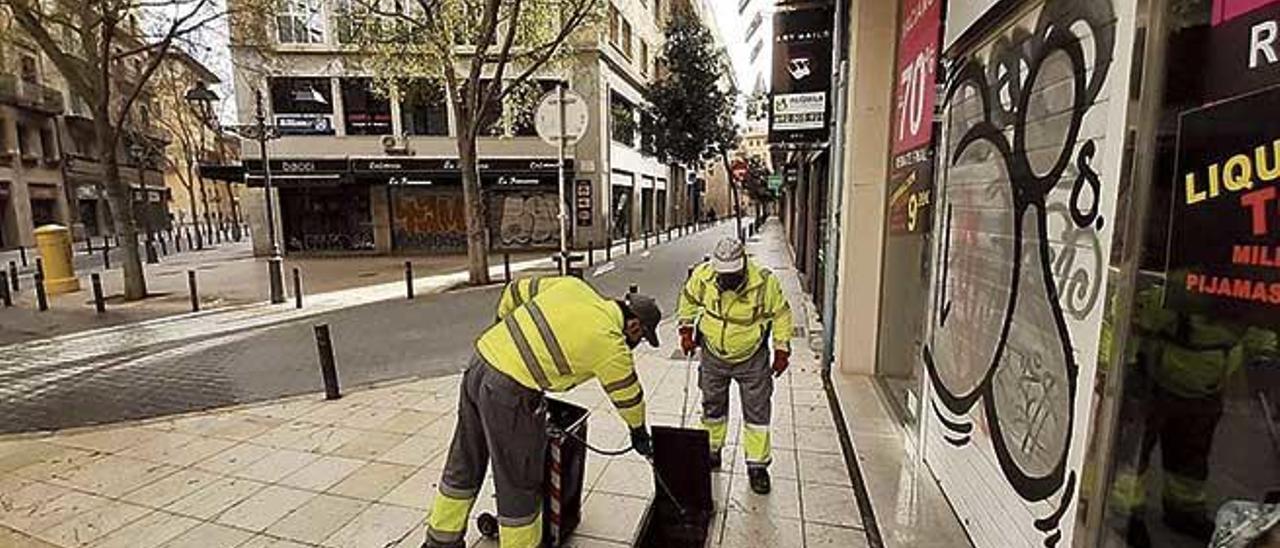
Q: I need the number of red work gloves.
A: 2